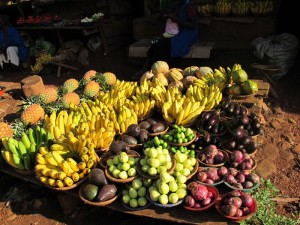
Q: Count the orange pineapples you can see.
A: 8